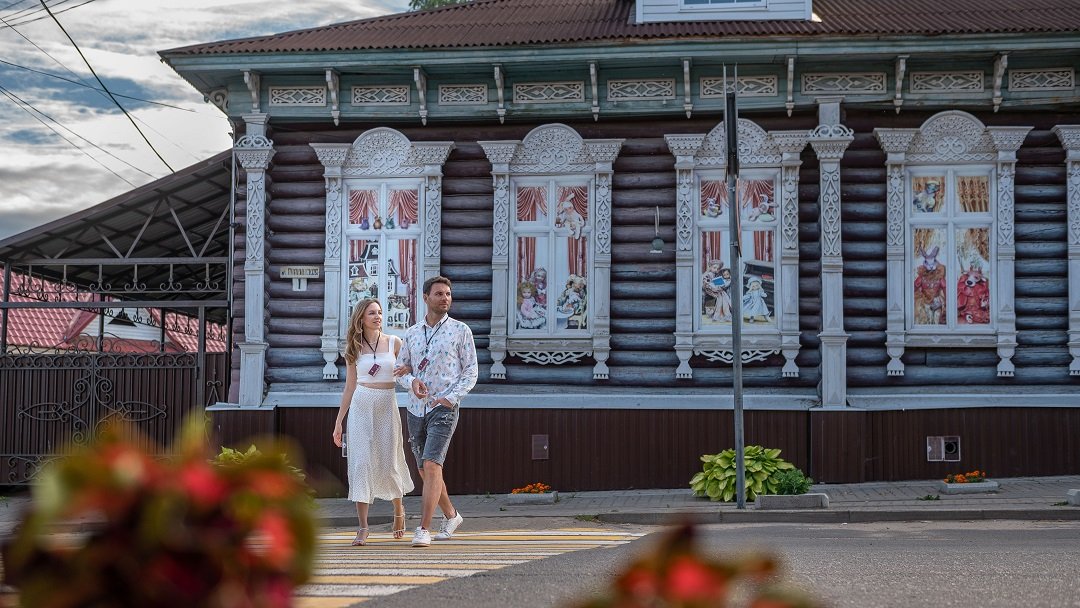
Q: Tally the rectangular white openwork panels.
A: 9